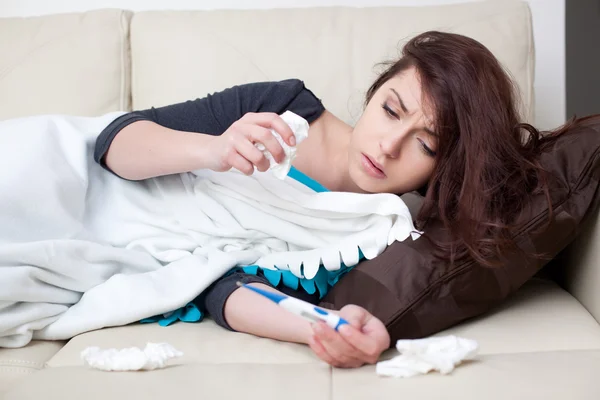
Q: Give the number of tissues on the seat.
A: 2